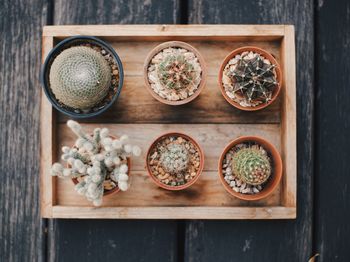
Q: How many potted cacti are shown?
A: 6